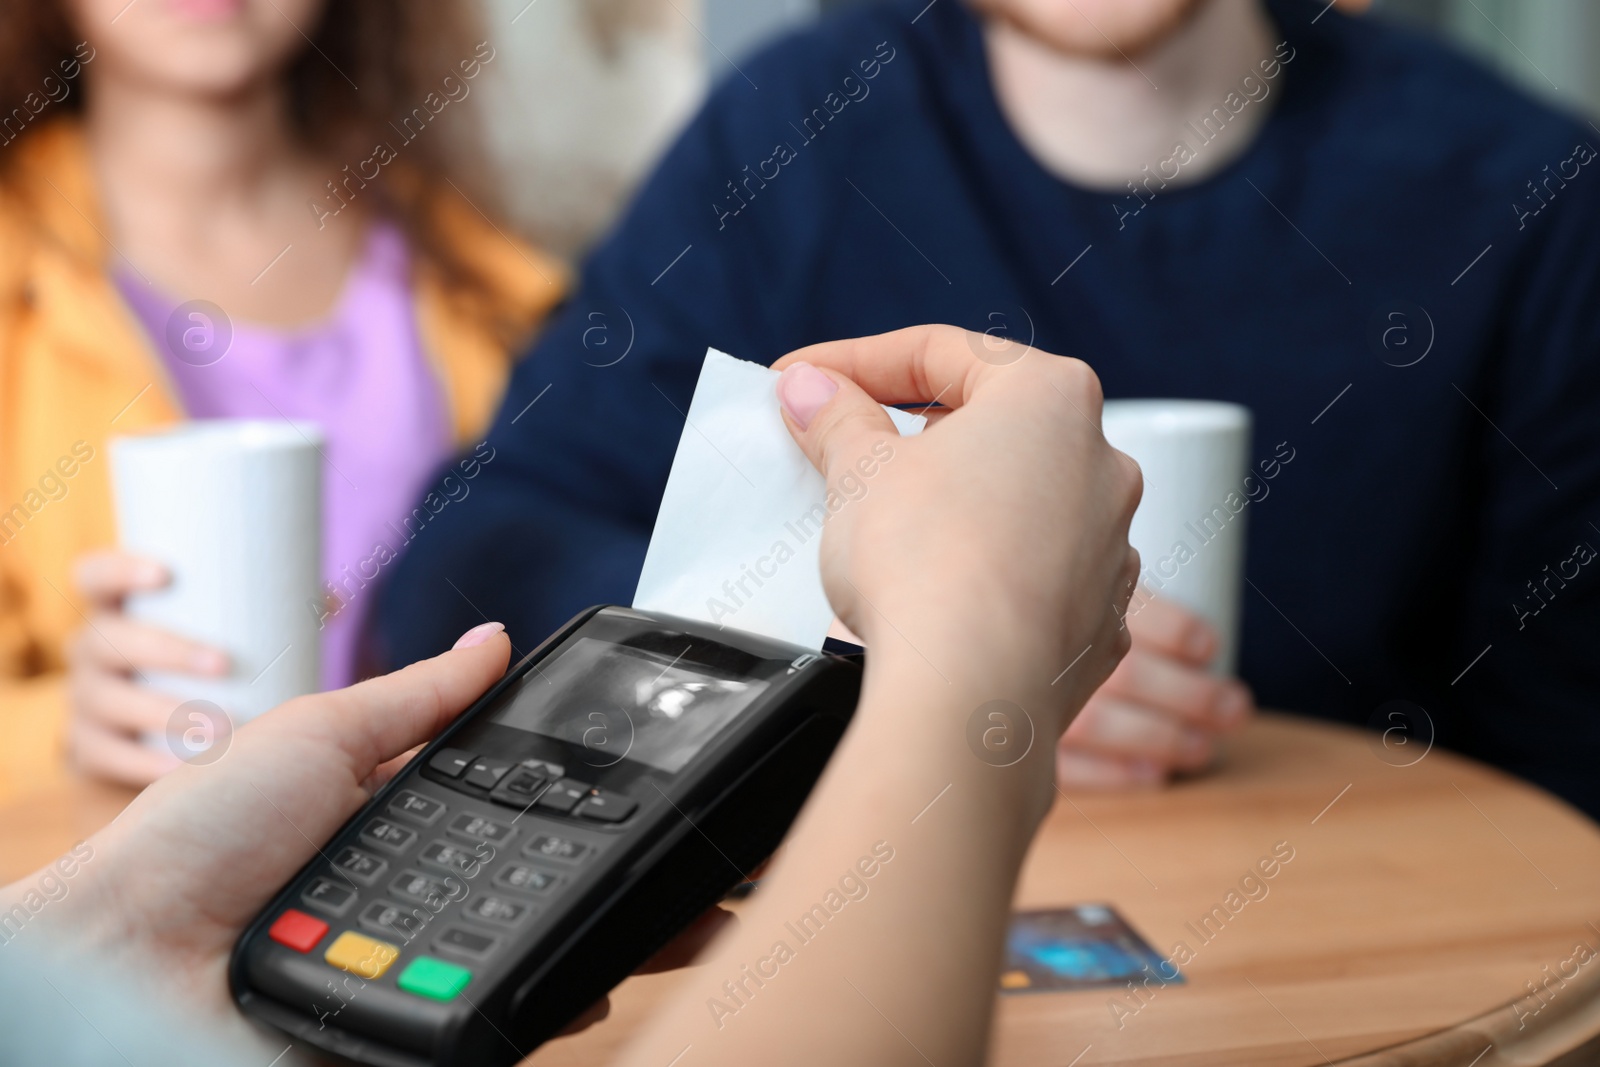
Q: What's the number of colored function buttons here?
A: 3